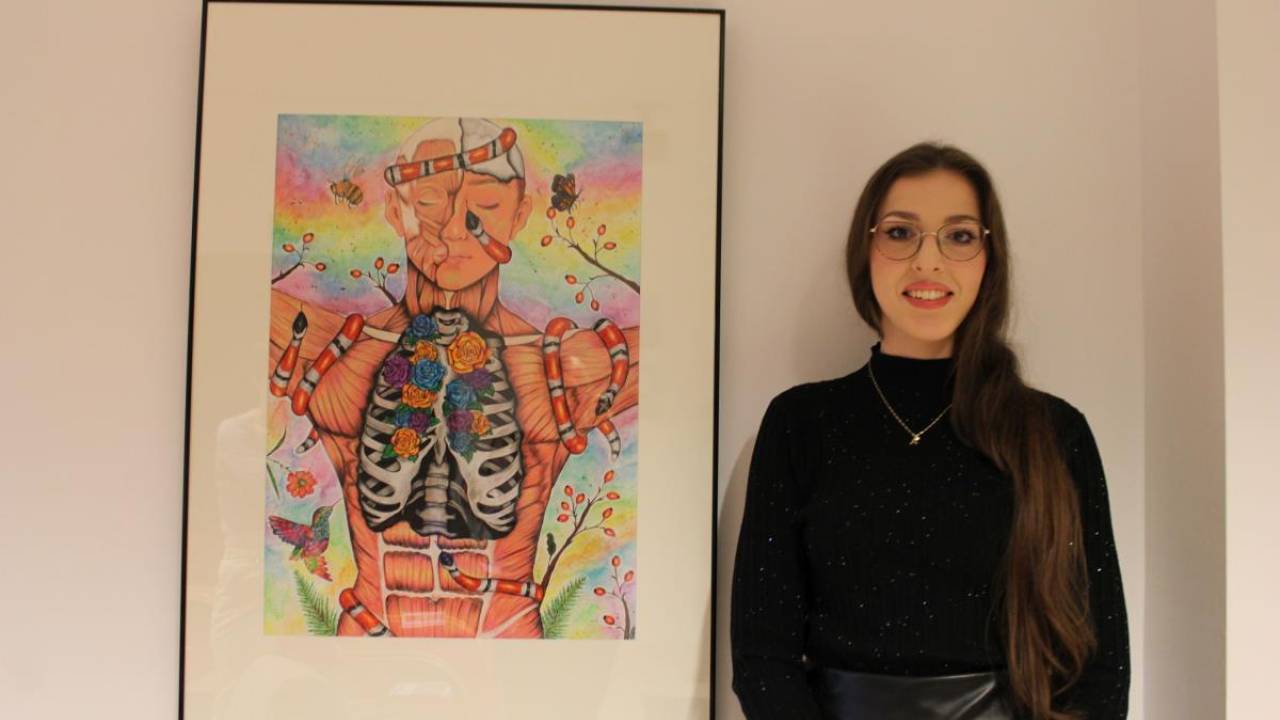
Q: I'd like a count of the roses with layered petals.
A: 14